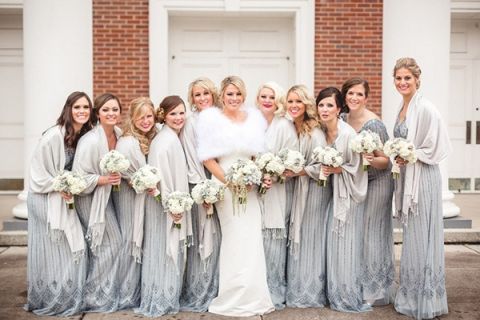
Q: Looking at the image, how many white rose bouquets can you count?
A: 11